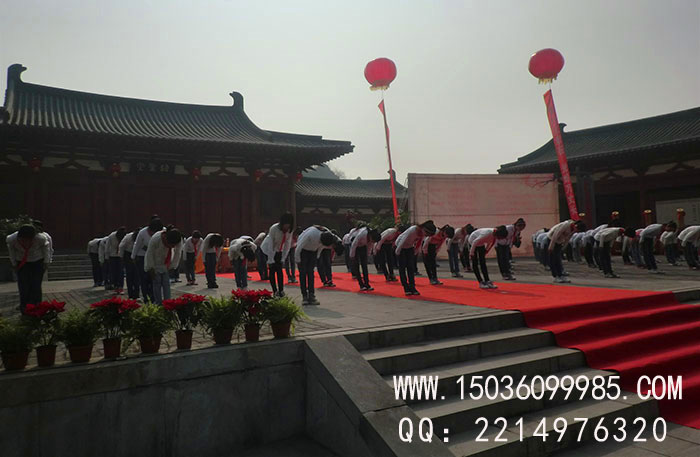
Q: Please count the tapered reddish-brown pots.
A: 9